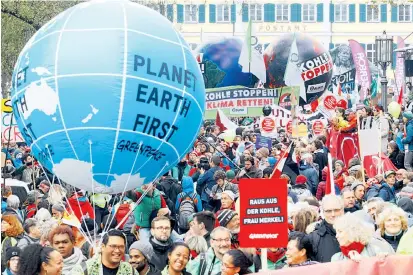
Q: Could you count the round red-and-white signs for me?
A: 4